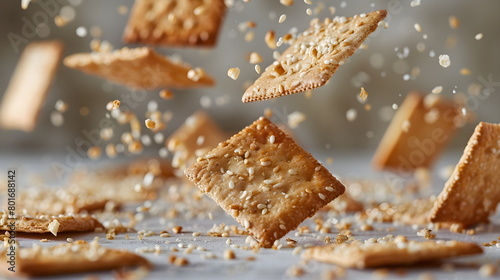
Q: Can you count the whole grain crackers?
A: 11